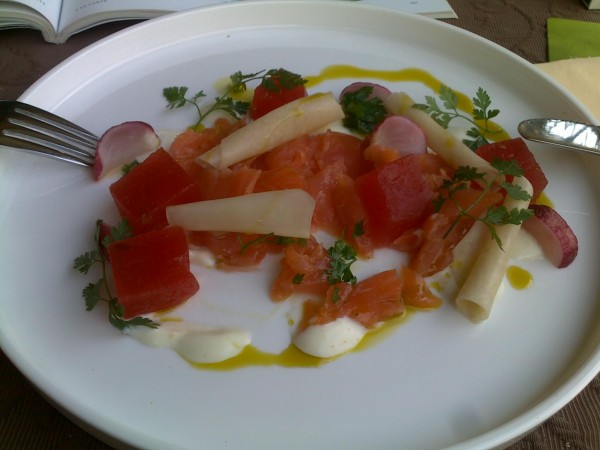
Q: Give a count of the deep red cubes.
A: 5